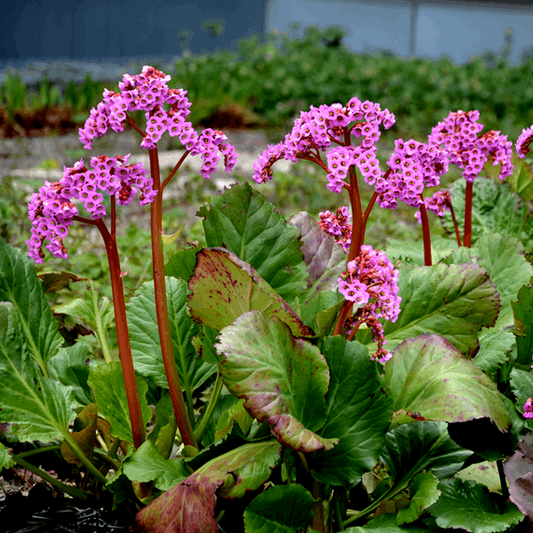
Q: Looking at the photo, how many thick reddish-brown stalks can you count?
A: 5